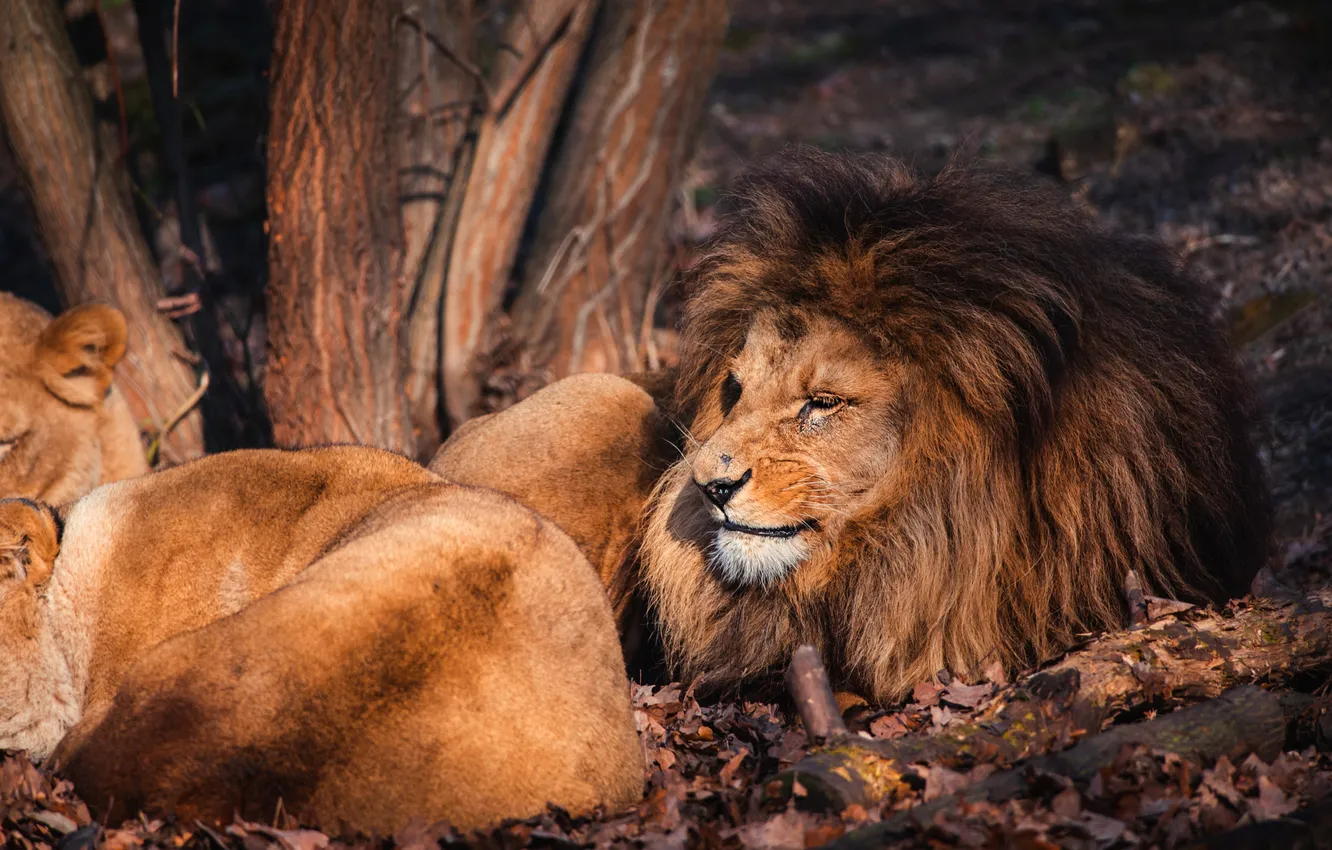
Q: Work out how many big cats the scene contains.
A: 3